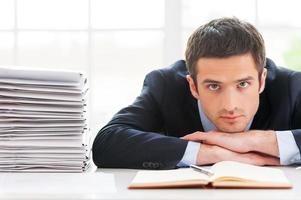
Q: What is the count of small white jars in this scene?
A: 0